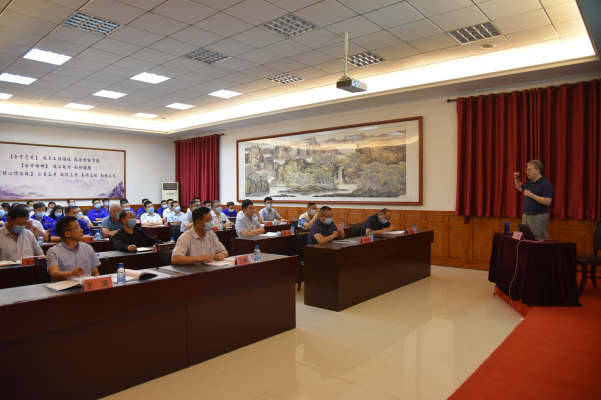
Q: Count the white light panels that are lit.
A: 9